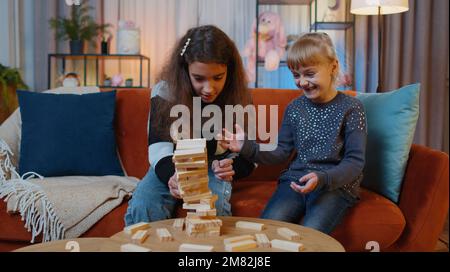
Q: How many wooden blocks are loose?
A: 12